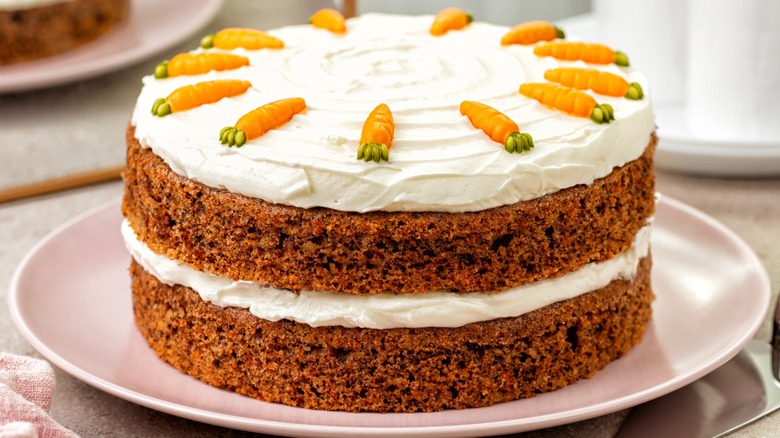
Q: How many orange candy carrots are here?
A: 12